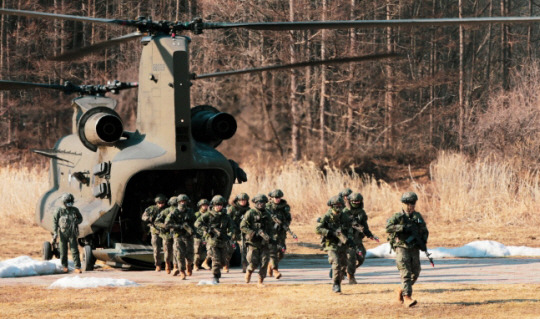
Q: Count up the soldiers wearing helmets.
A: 13